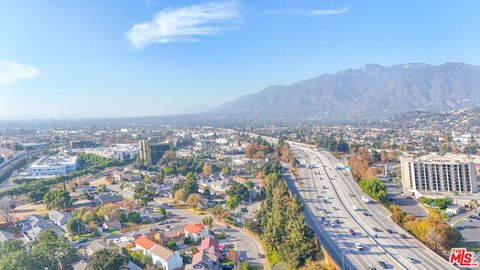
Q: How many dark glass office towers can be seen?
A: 1